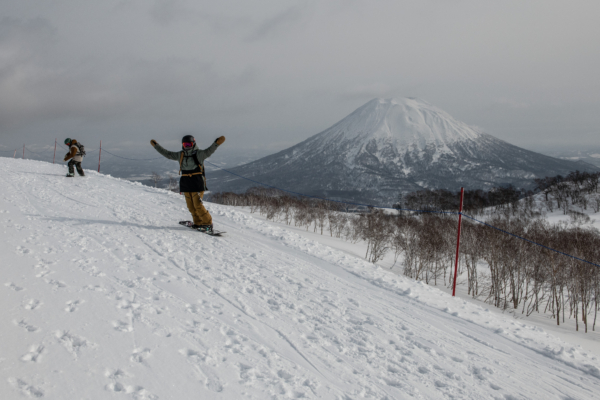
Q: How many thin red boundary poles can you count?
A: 5